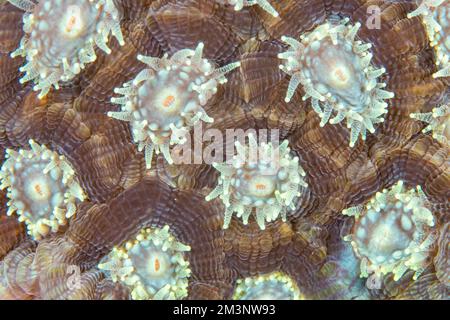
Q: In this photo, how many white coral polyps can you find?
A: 11